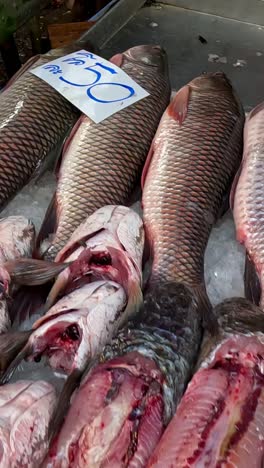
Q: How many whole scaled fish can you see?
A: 4